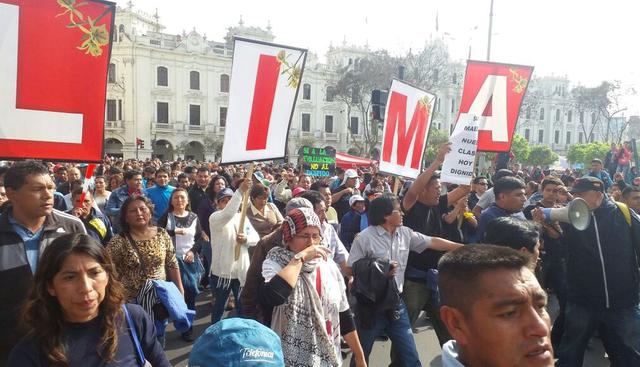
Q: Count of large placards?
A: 4